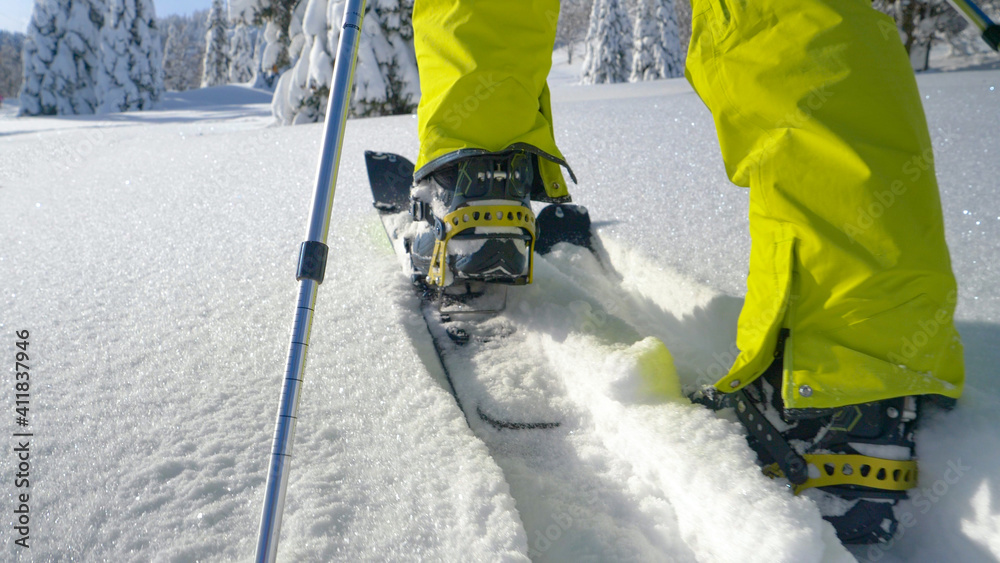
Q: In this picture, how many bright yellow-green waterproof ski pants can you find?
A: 1